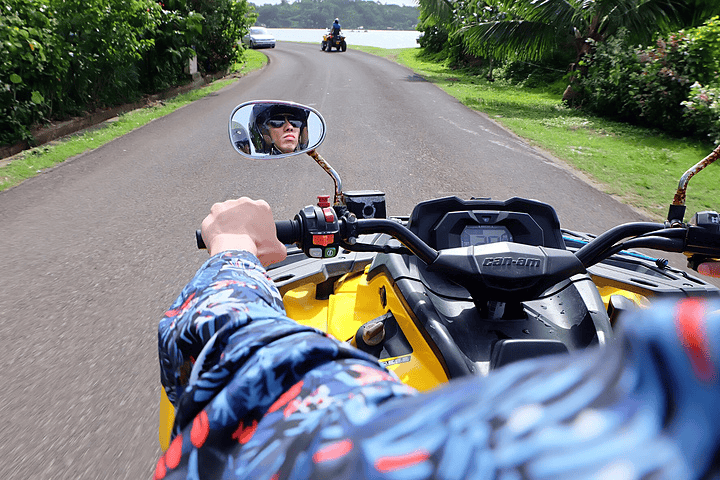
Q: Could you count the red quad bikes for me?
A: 0